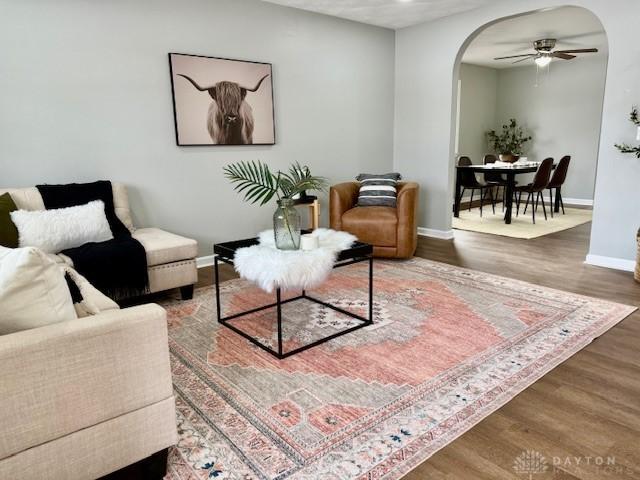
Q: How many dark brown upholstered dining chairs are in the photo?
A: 4